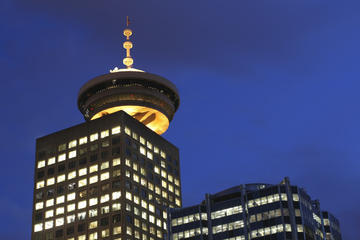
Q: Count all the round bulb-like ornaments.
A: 3